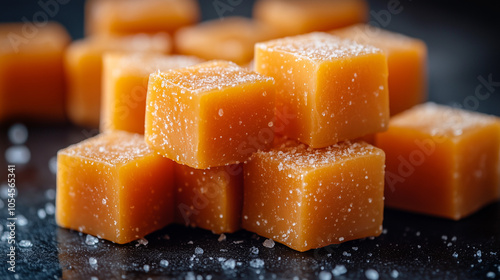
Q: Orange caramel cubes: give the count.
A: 13